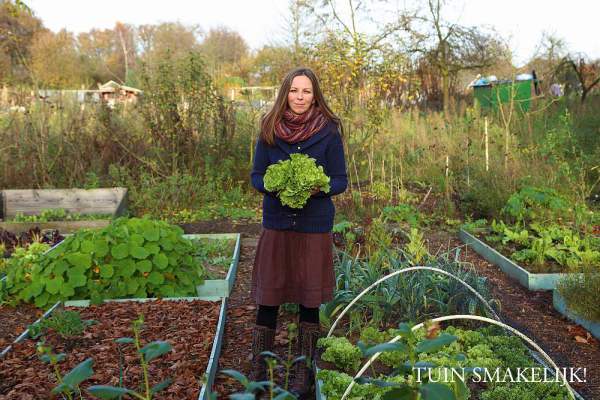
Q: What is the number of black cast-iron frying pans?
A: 0